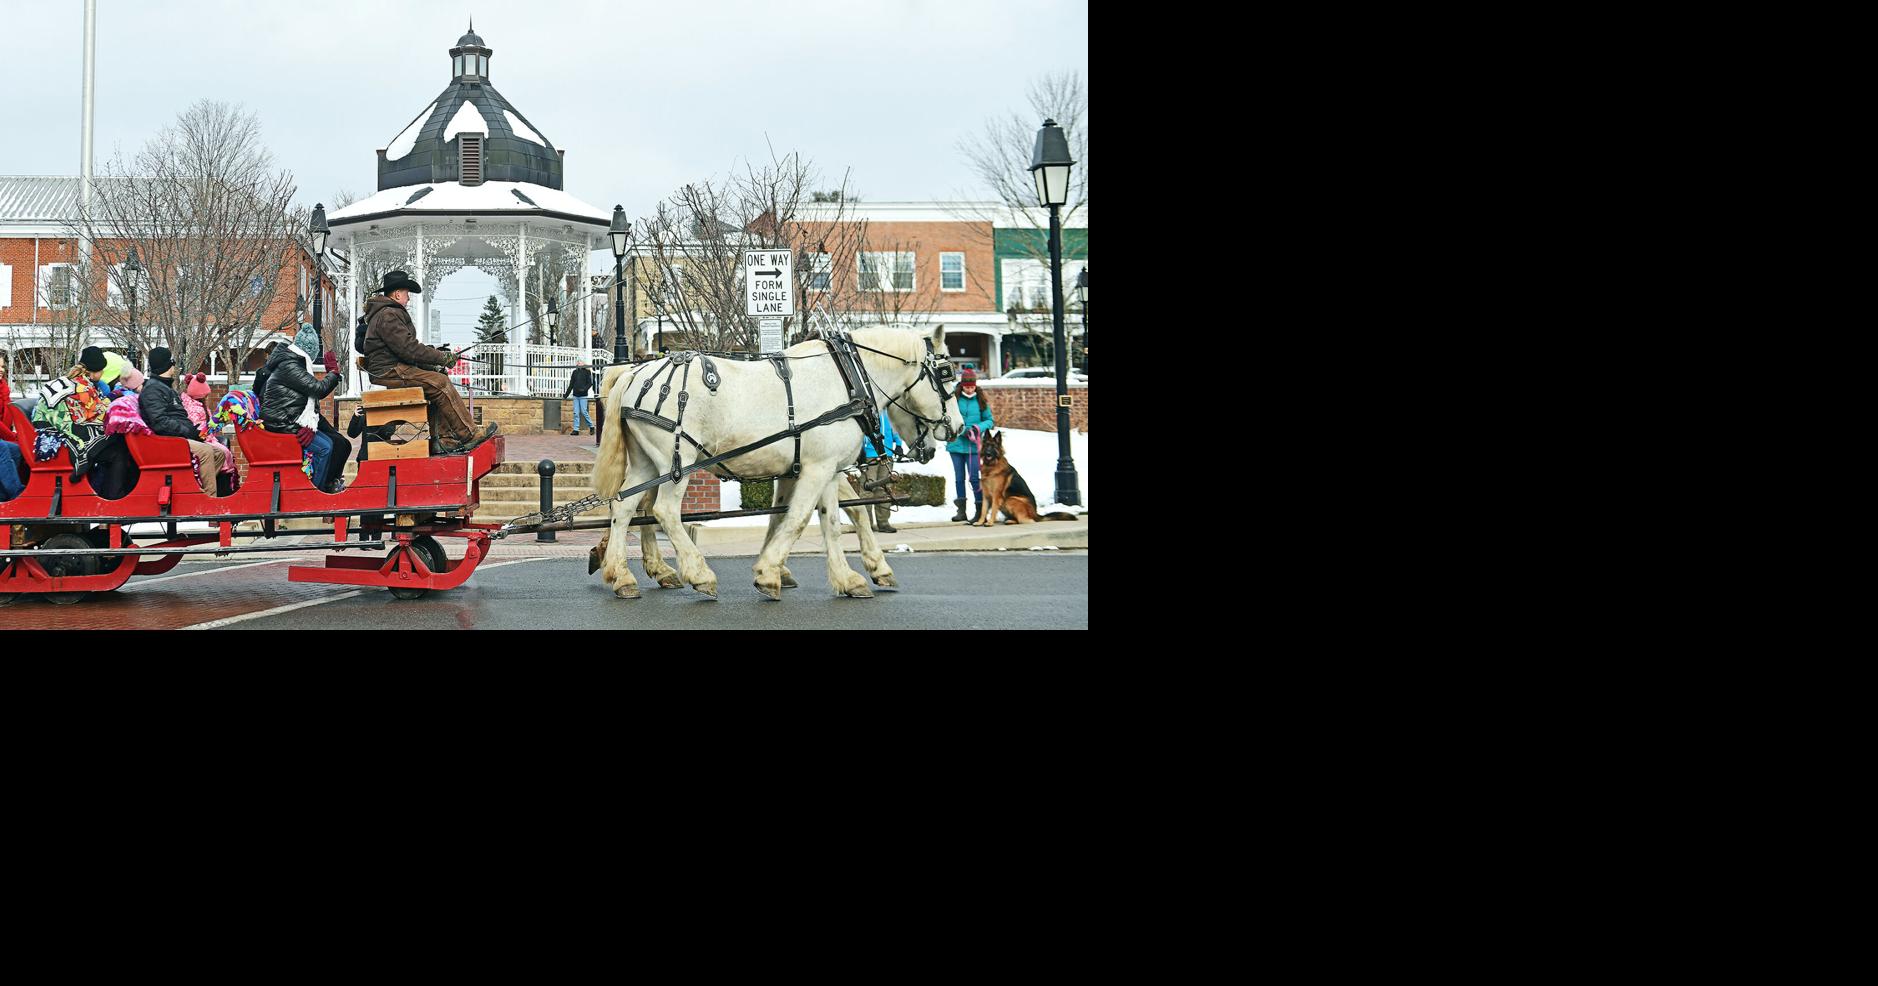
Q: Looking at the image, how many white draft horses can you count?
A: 2